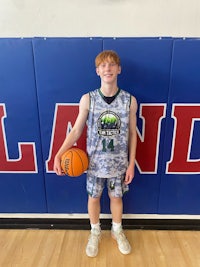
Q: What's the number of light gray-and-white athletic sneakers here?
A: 2